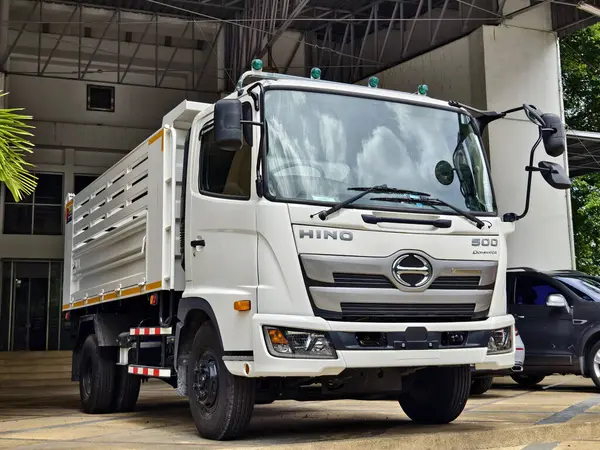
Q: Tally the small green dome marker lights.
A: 4